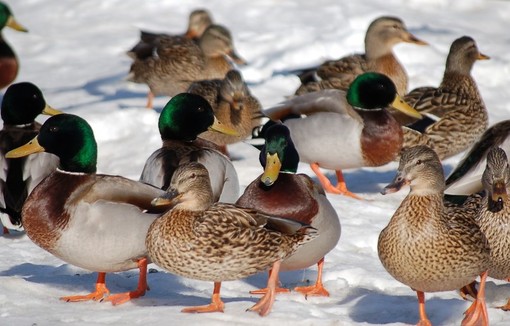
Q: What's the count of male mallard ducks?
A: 6